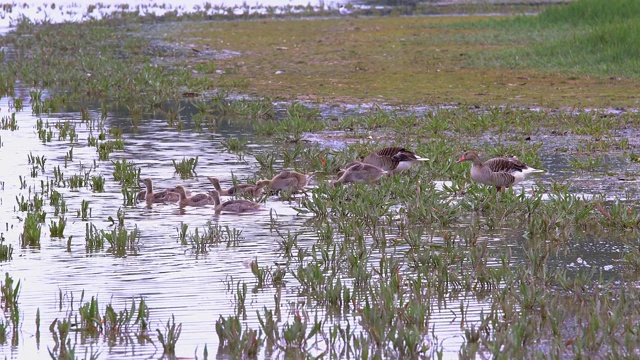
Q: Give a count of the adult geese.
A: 2